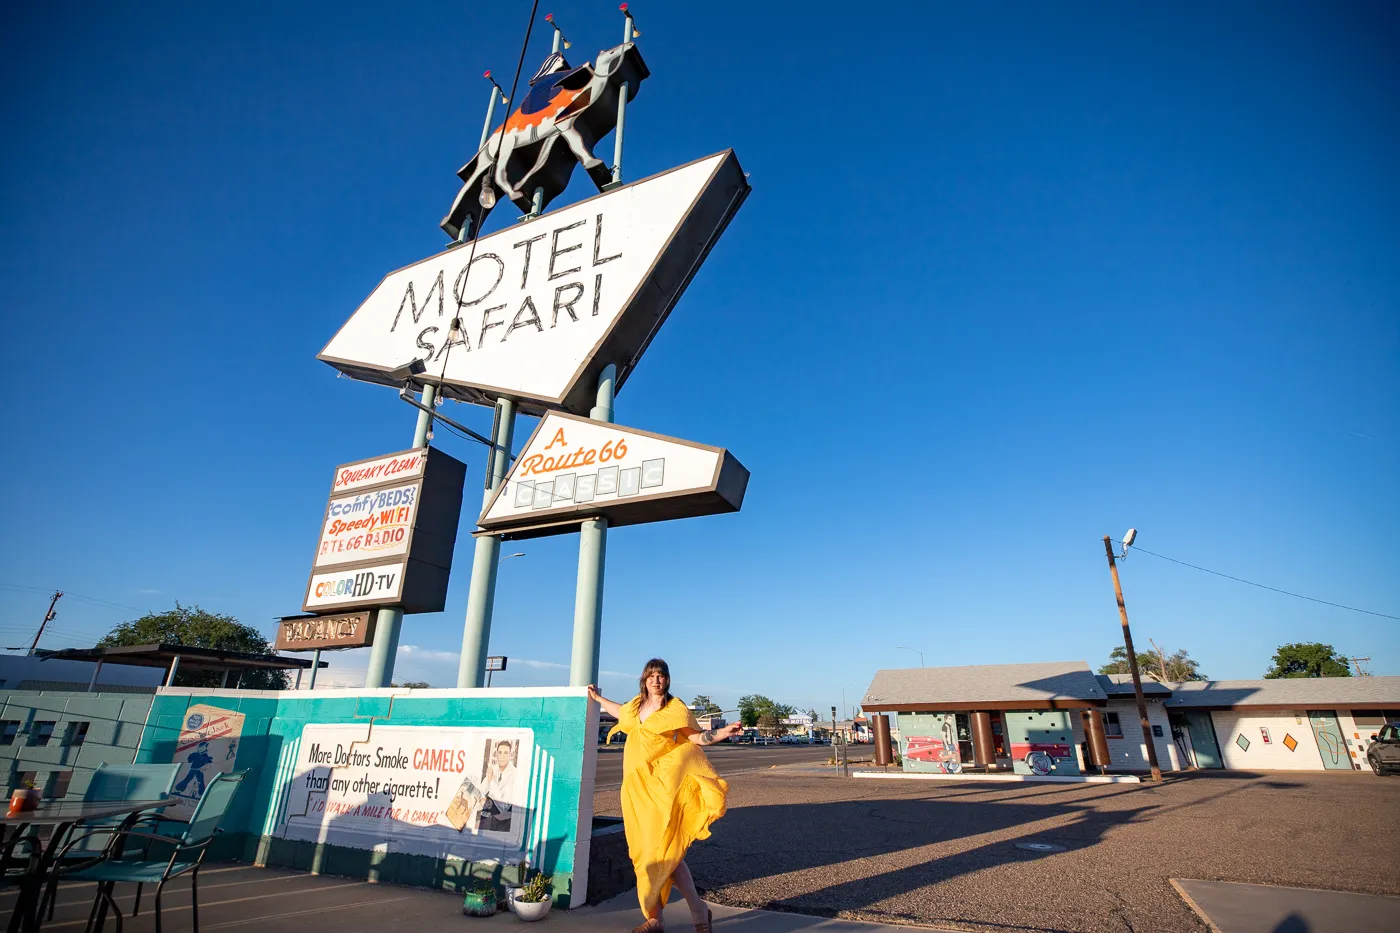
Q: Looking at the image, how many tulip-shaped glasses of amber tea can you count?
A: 0